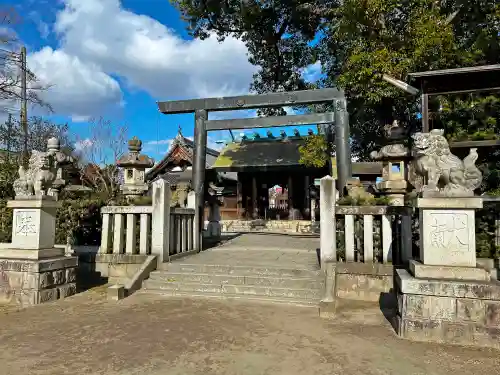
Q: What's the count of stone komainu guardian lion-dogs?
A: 2